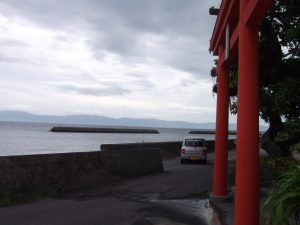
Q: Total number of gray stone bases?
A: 1